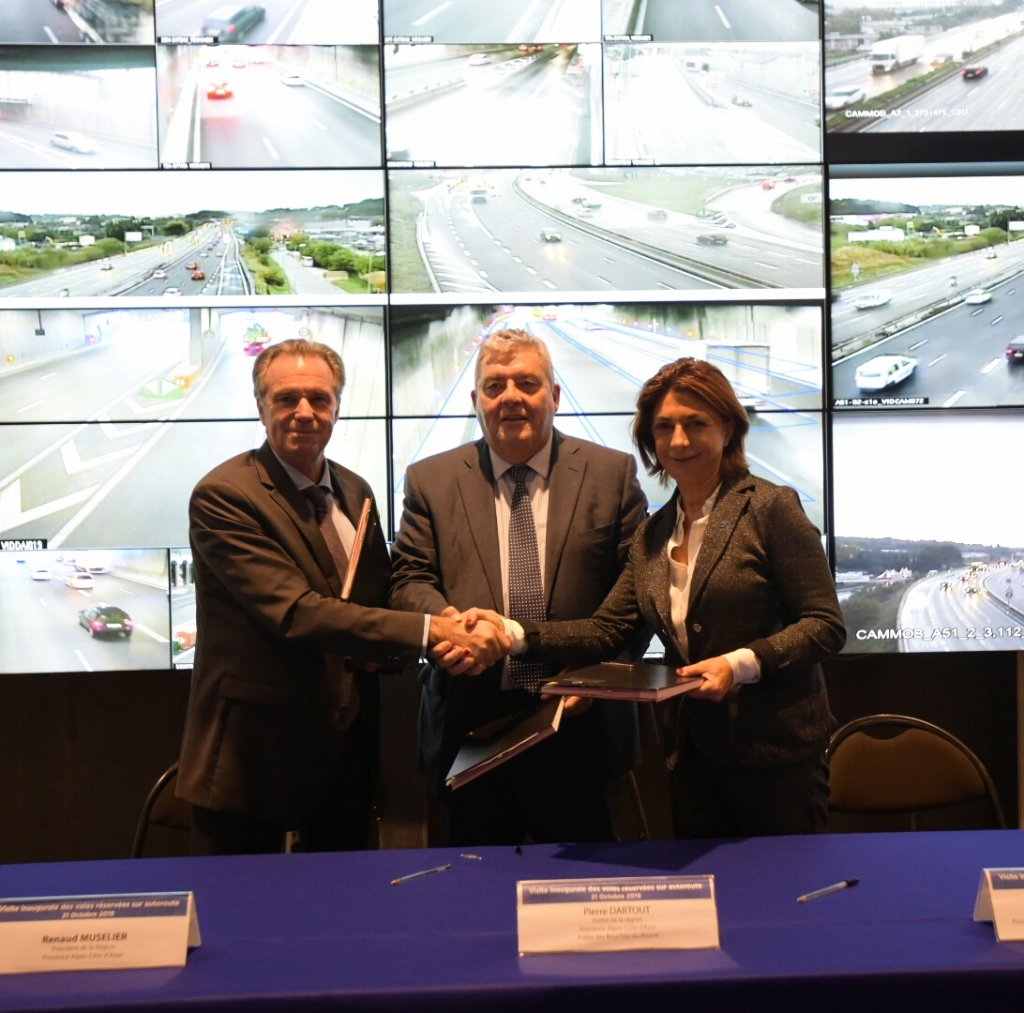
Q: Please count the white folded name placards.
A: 3